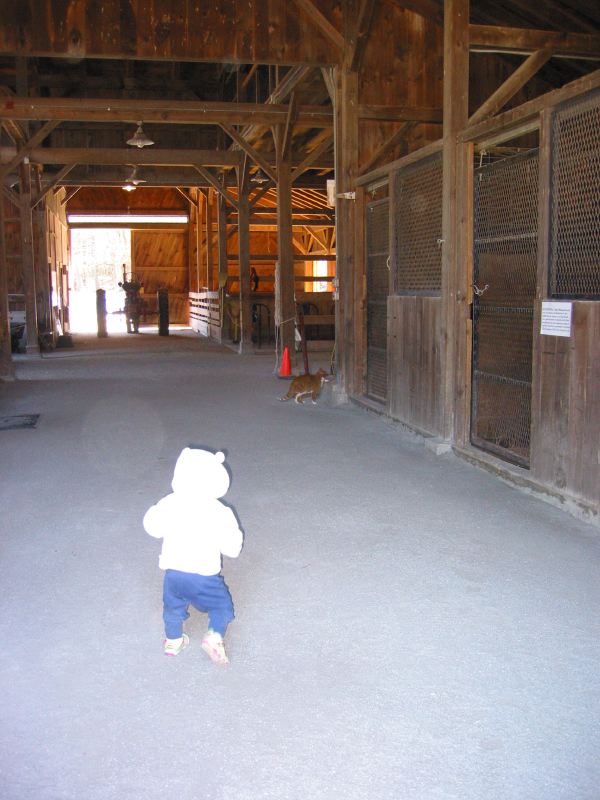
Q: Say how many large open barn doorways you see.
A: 1